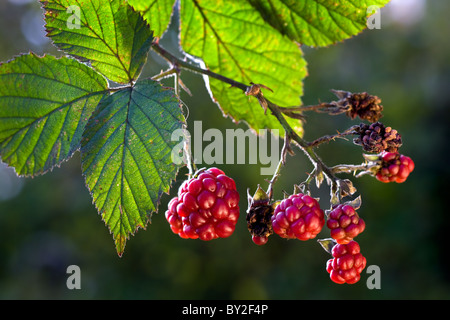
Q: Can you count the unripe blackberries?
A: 5